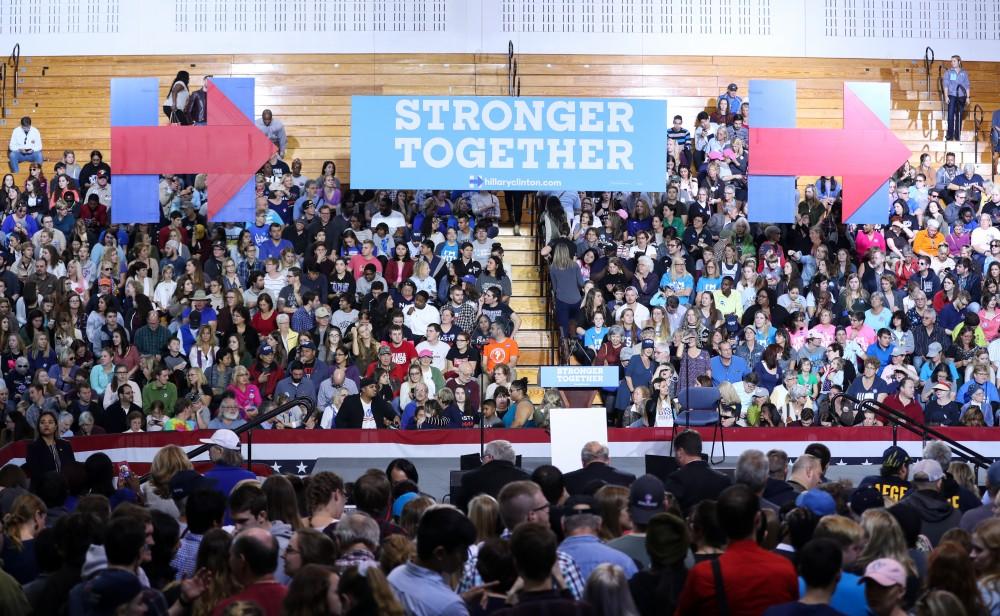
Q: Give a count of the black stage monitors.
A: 2